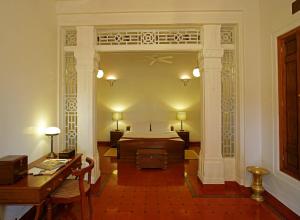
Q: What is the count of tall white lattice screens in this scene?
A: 2